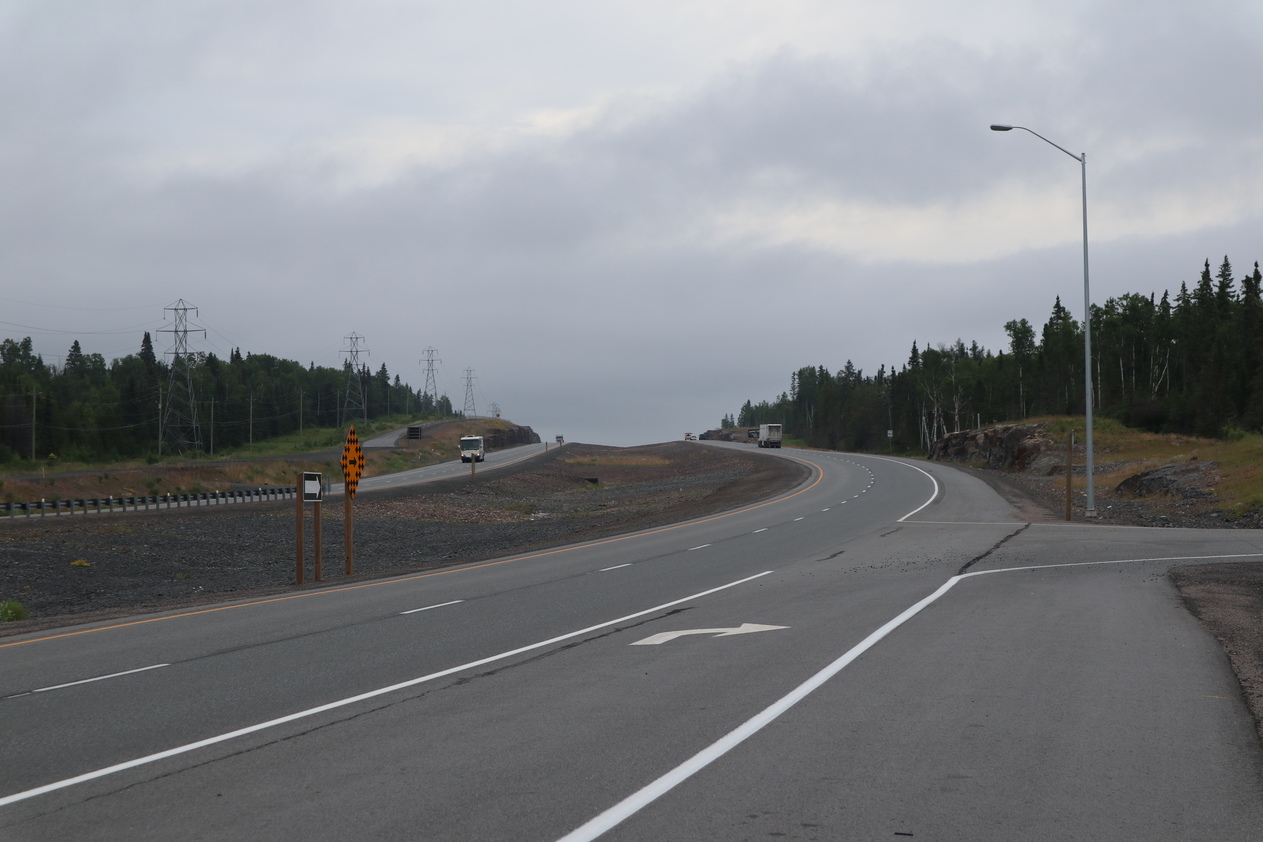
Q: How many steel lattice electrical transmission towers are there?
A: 5